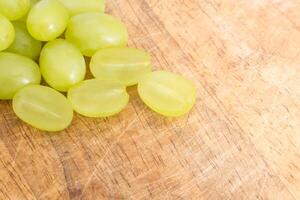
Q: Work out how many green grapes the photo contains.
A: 12